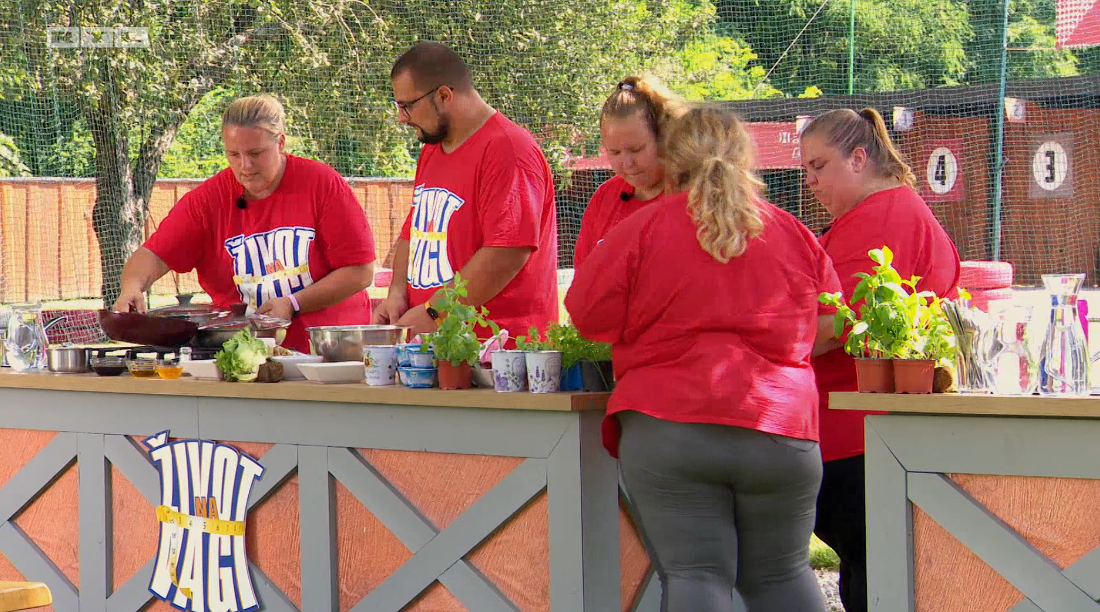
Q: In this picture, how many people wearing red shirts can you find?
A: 5